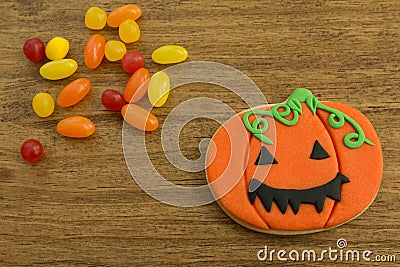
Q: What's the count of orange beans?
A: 6